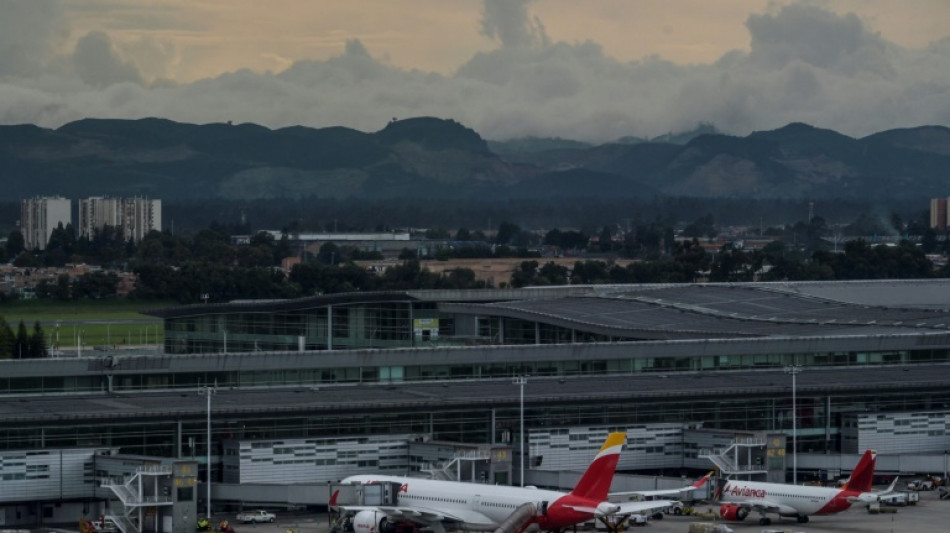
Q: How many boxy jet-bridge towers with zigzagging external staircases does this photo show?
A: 3